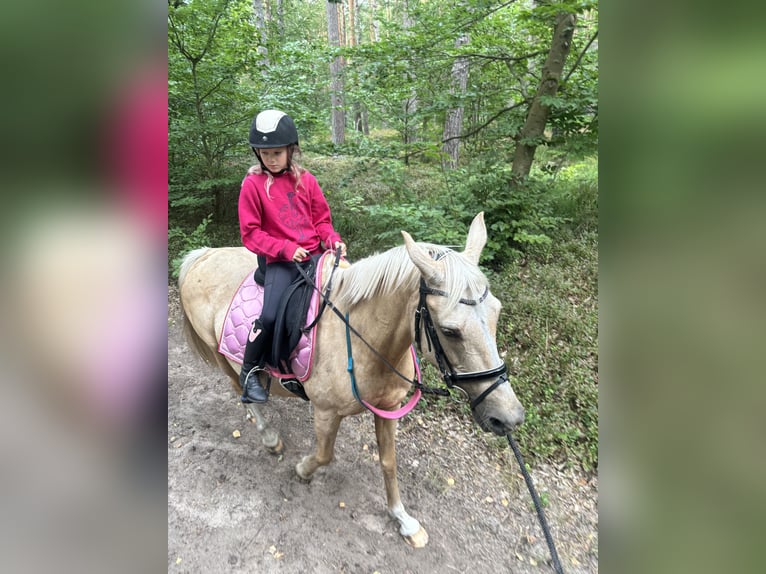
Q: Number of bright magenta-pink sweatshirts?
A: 1